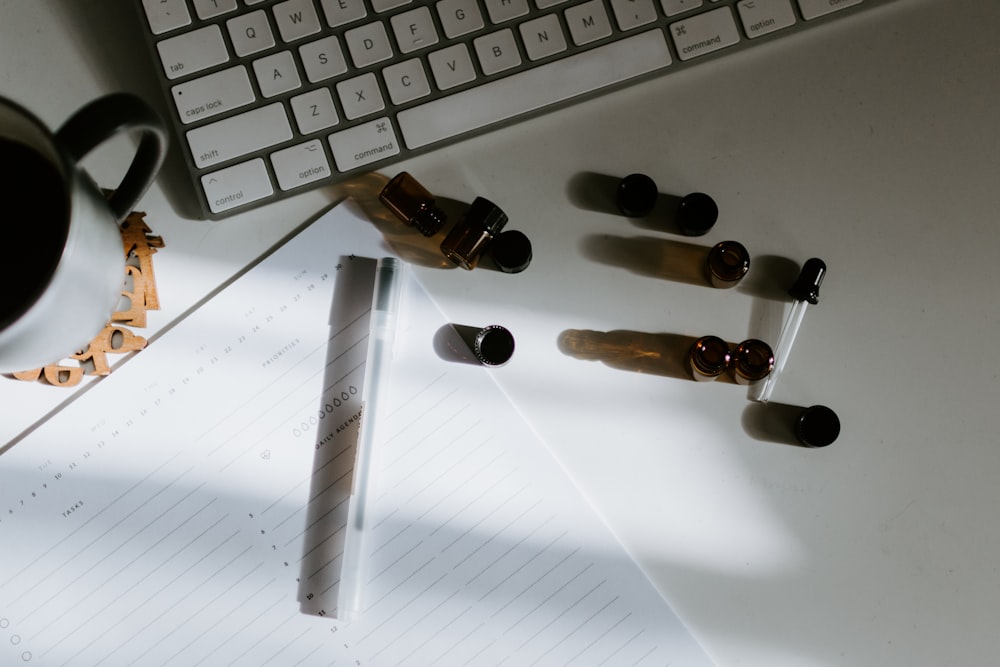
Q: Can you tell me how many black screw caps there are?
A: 6